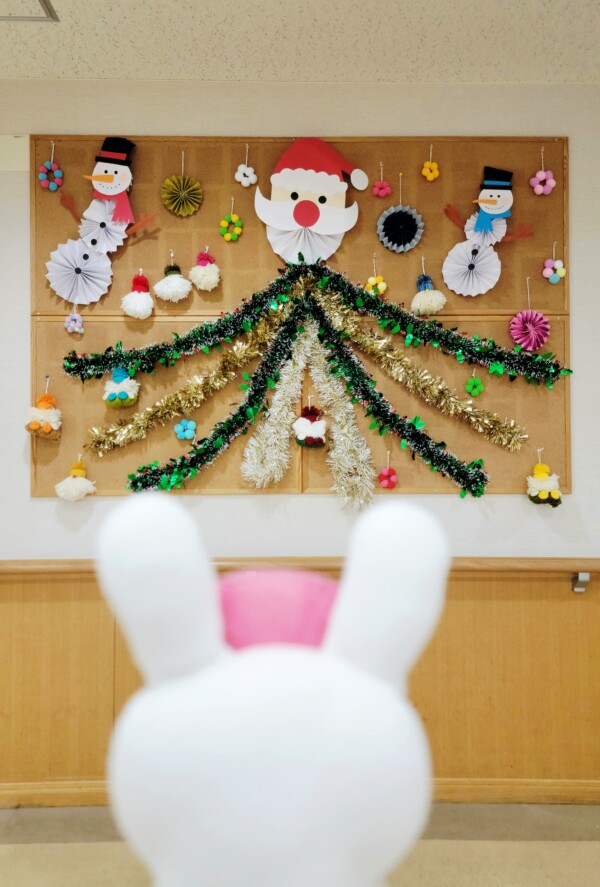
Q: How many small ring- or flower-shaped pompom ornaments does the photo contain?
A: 12